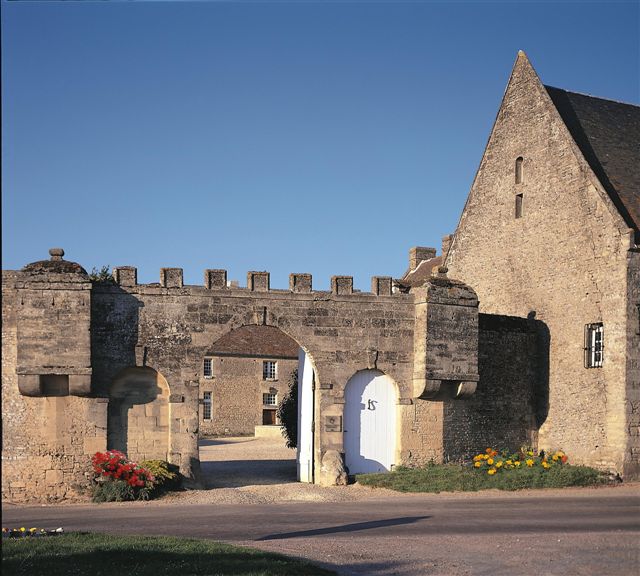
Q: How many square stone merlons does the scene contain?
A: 7